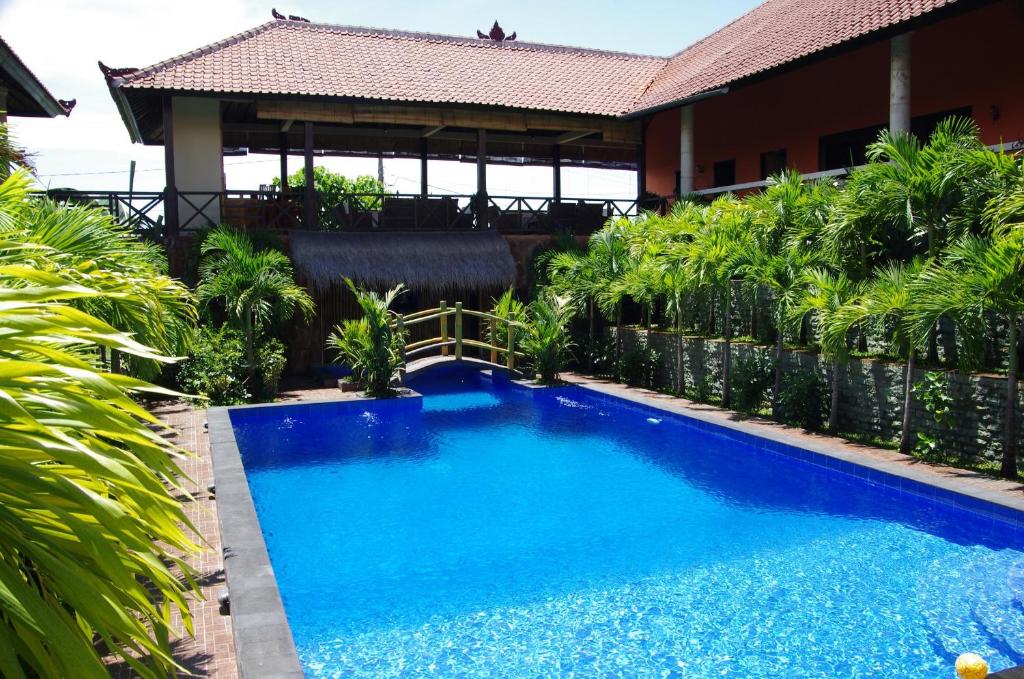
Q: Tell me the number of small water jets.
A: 3